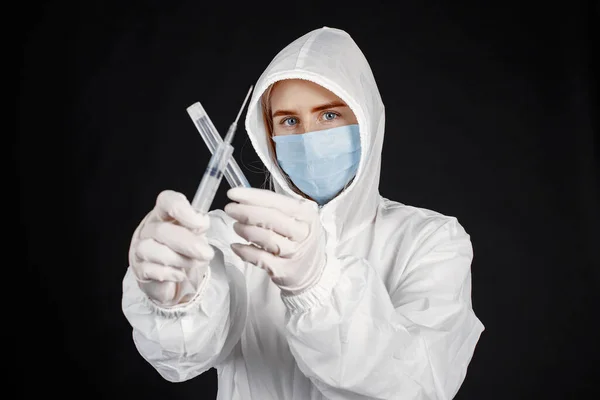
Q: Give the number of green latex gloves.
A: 0